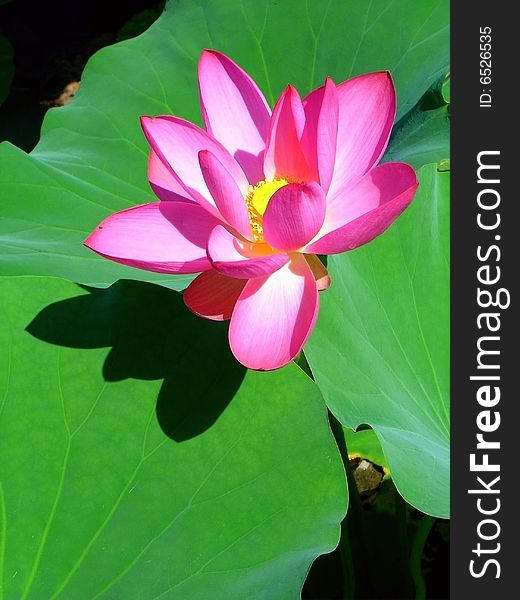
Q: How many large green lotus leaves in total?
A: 3